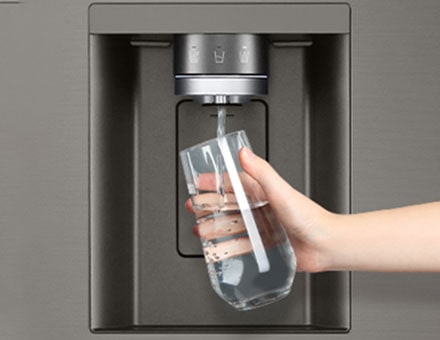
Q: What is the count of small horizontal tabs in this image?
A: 2